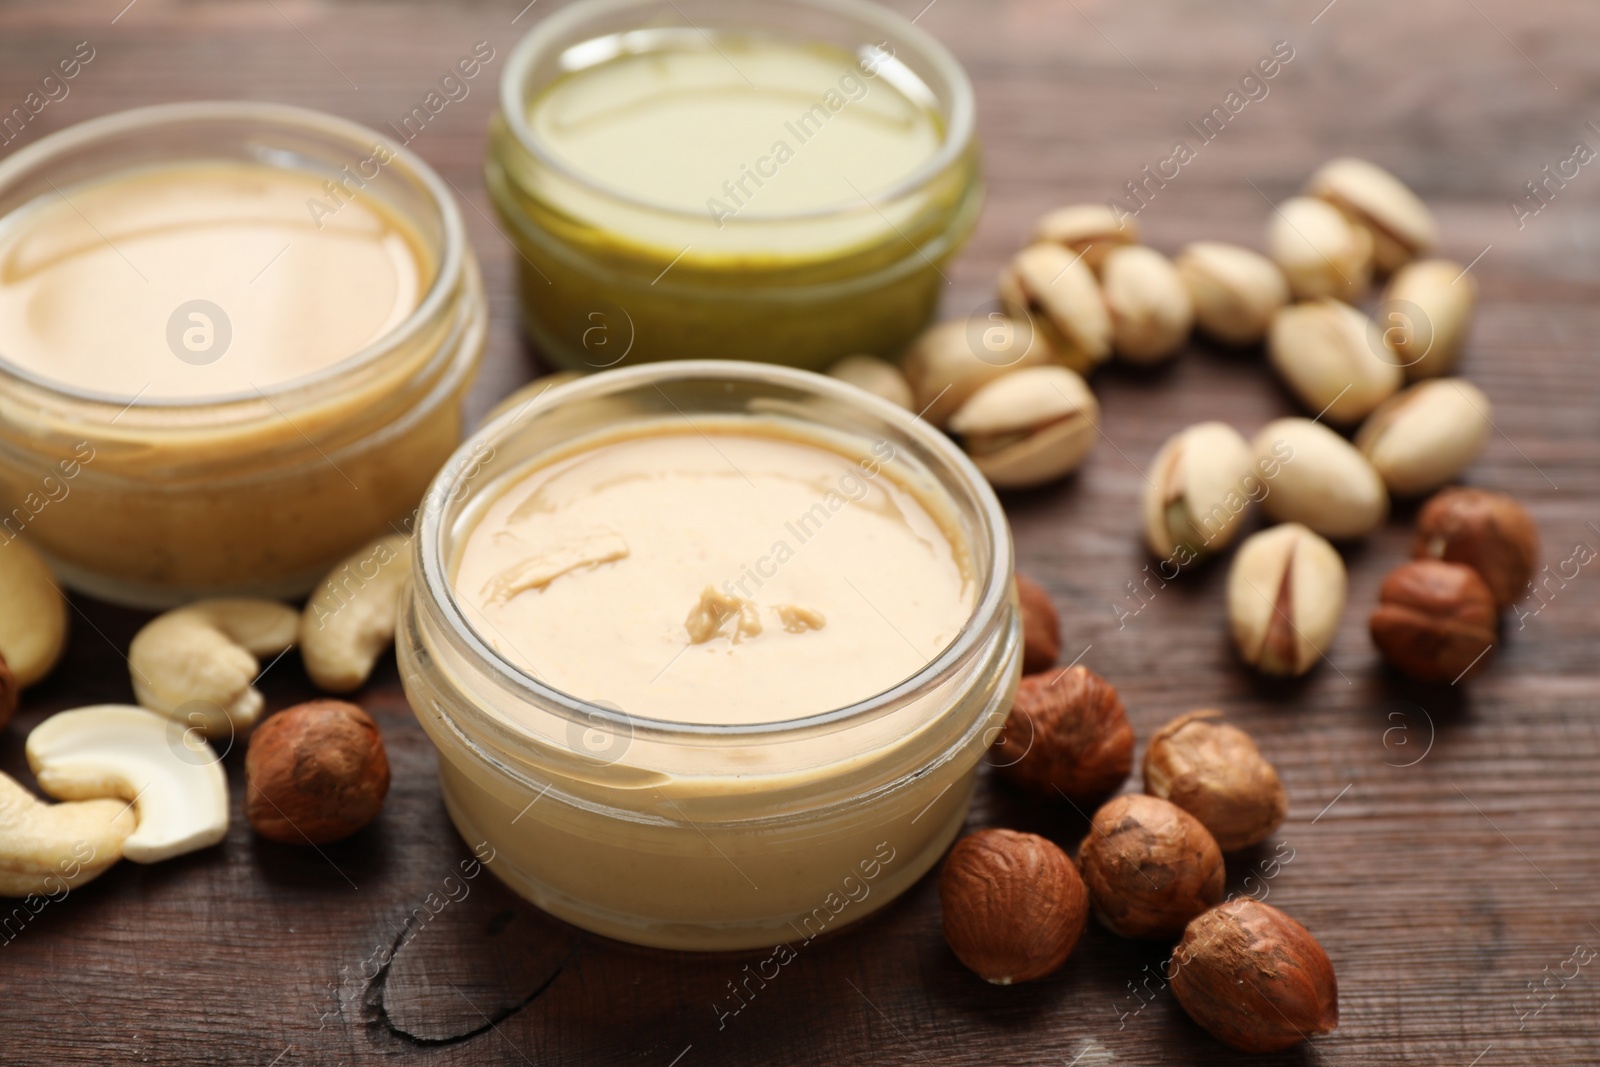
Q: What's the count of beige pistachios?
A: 15